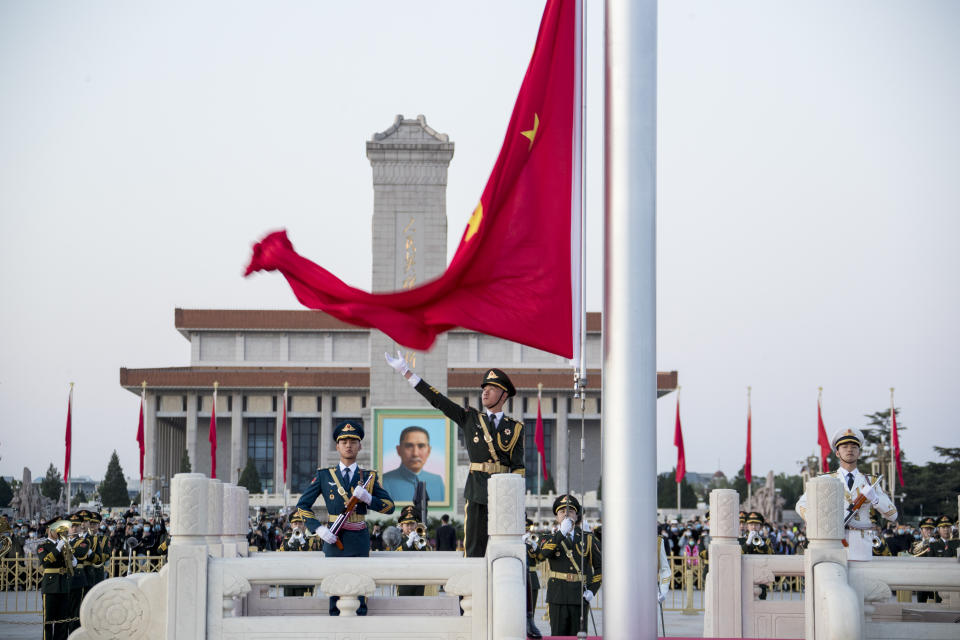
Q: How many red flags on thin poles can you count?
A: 9